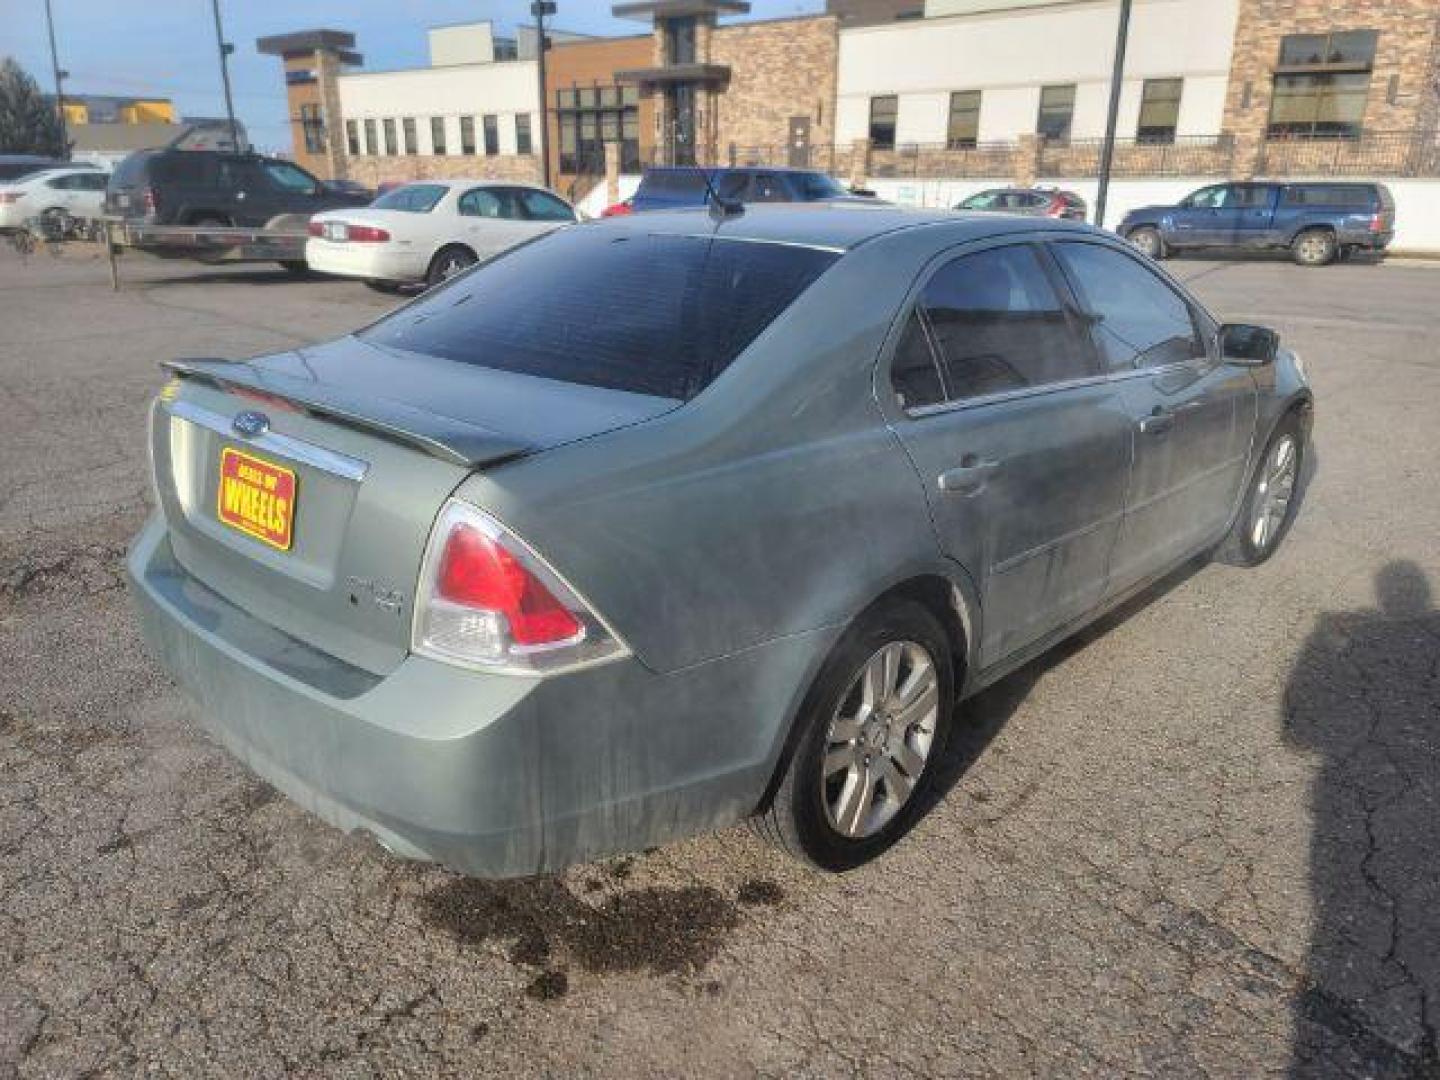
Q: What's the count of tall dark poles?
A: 4